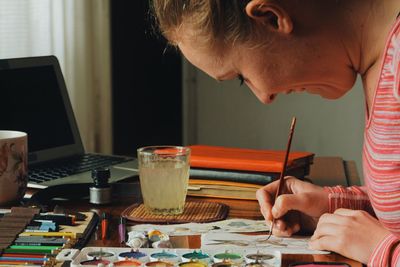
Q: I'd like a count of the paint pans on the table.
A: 12